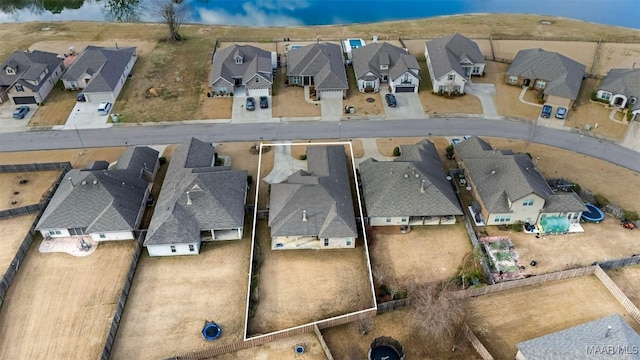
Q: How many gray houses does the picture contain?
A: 14